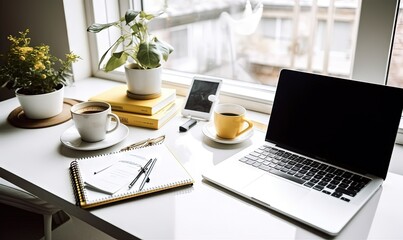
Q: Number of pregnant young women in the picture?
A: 0